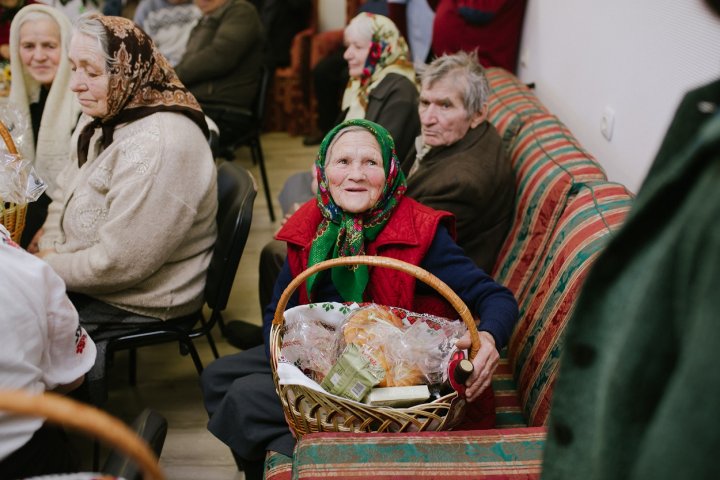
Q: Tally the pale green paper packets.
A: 1